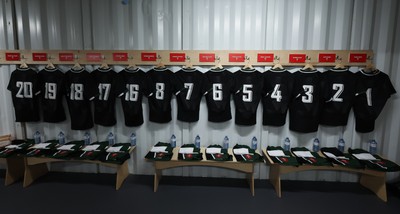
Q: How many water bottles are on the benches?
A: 13